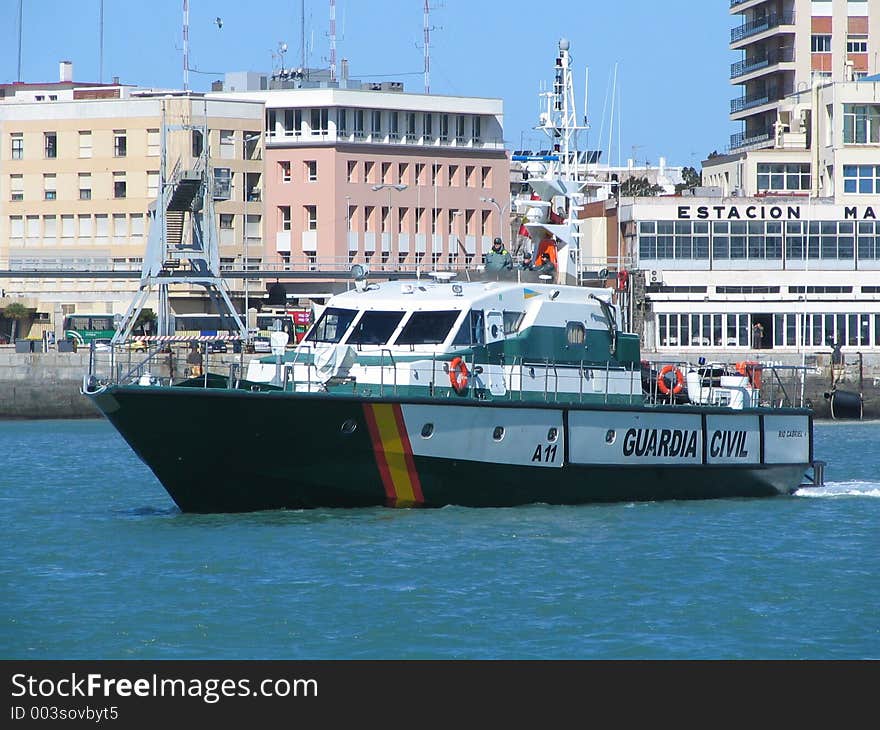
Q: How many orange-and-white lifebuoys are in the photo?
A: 2